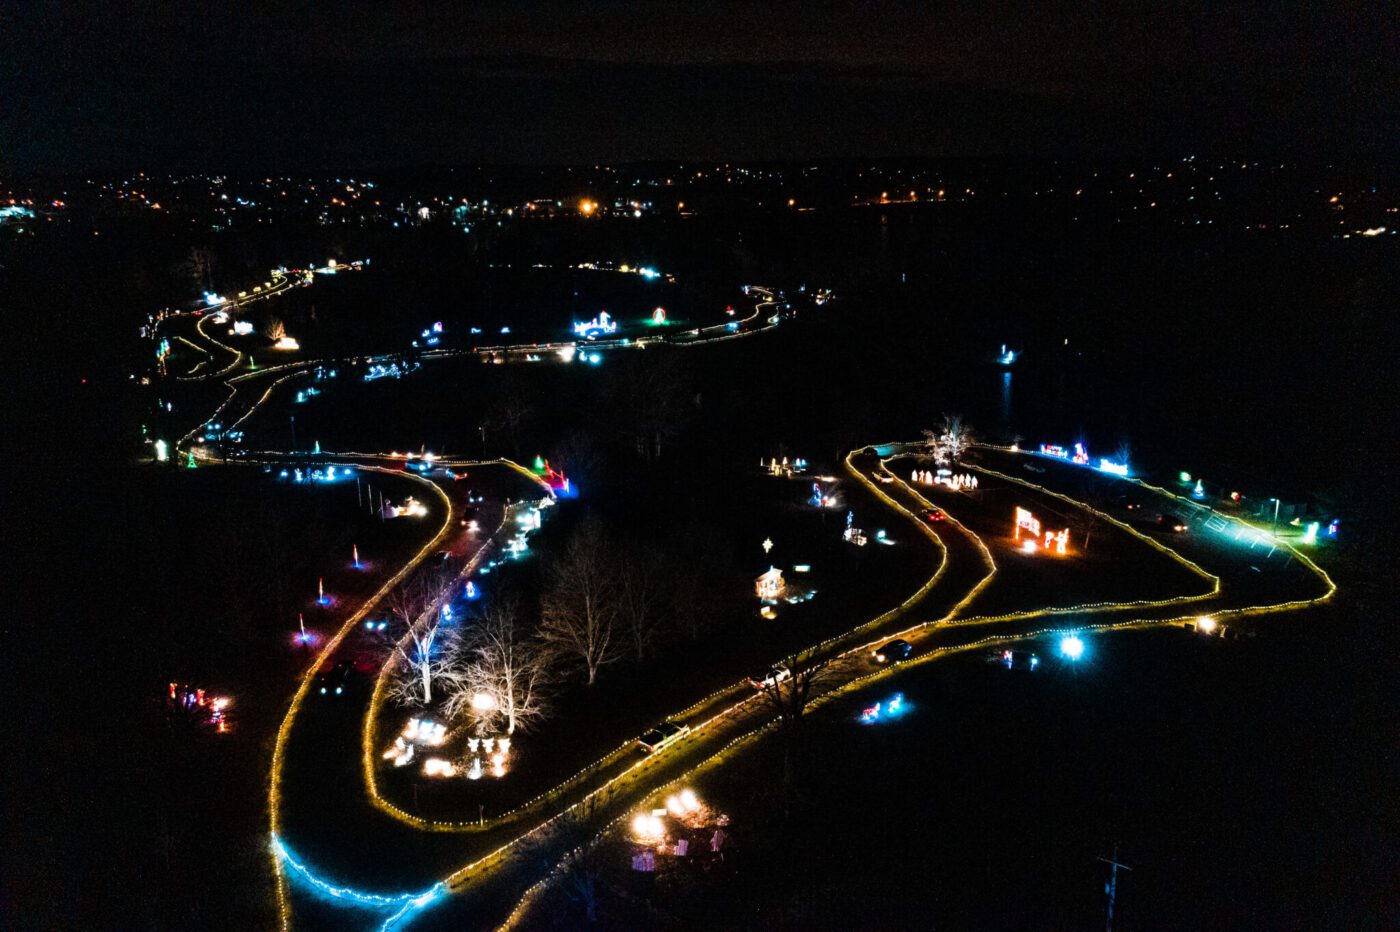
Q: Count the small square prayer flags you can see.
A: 0